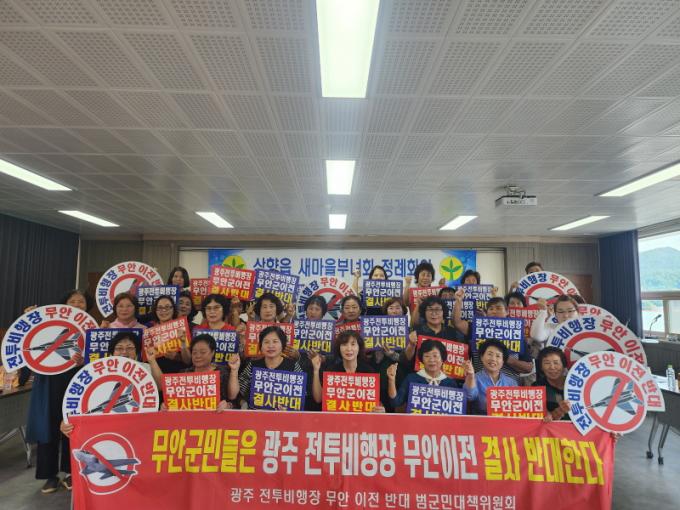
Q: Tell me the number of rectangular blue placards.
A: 12